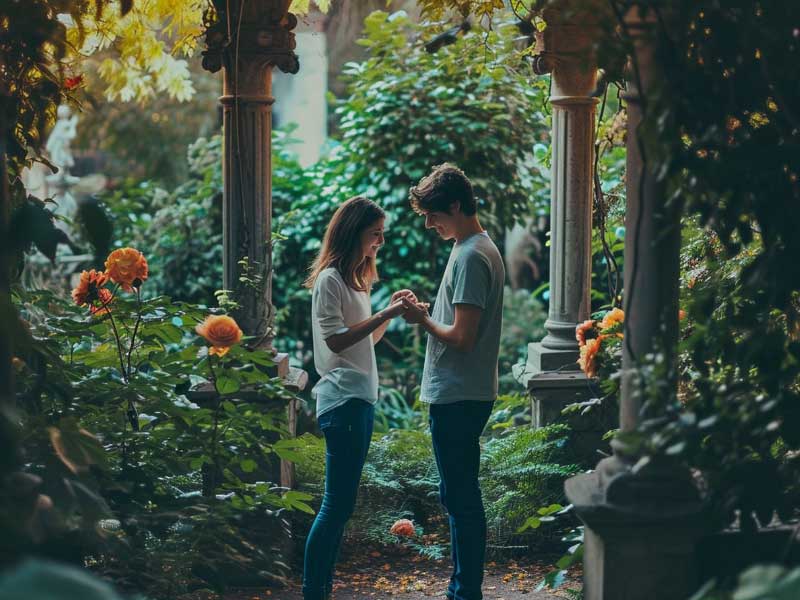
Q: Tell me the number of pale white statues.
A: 1